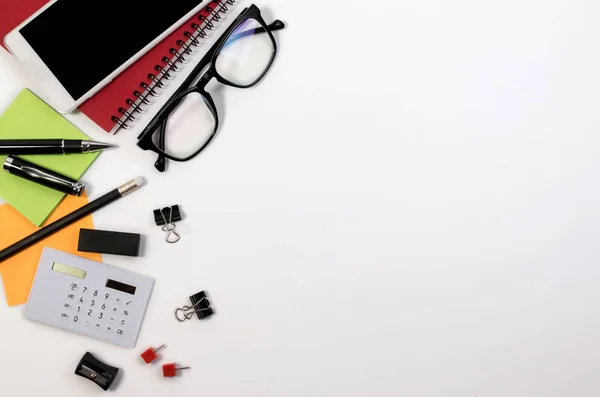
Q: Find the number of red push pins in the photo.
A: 2